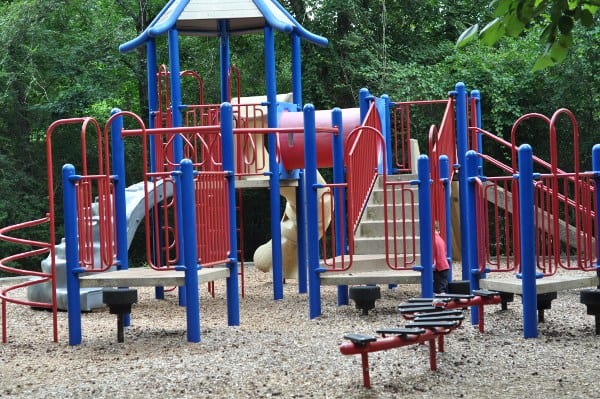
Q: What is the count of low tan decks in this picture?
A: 3